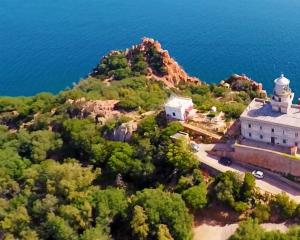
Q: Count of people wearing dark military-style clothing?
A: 0